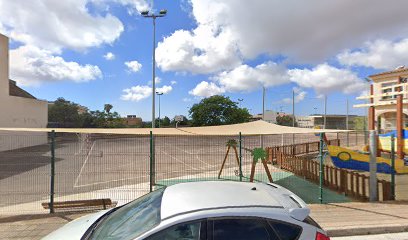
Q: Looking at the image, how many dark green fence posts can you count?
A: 5